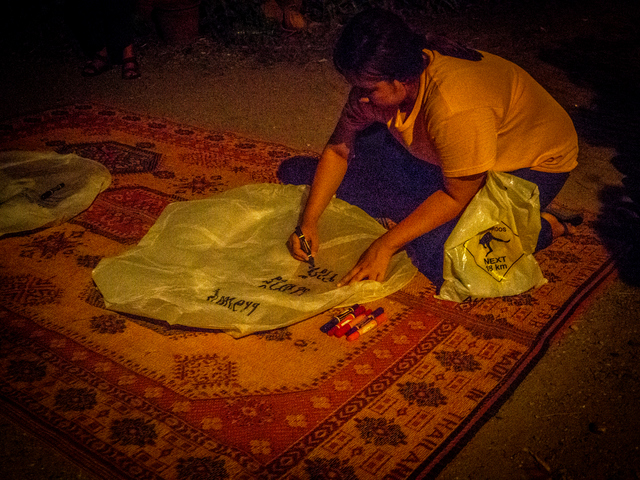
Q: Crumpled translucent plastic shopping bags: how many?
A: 1